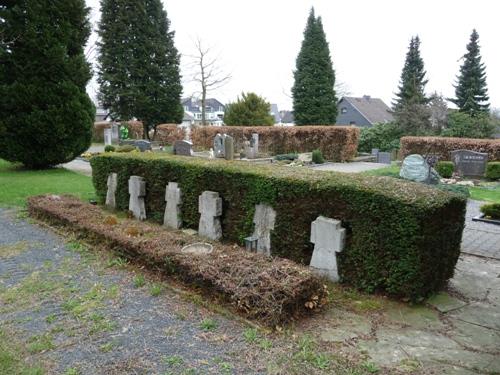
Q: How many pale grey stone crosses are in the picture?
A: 6